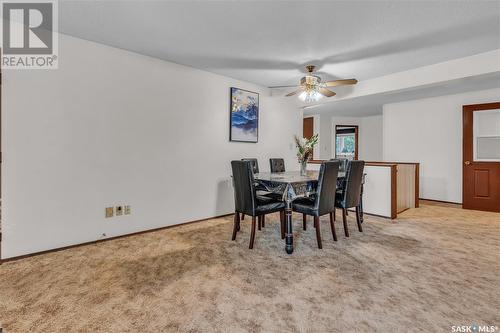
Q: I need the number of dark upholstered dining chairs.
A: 6